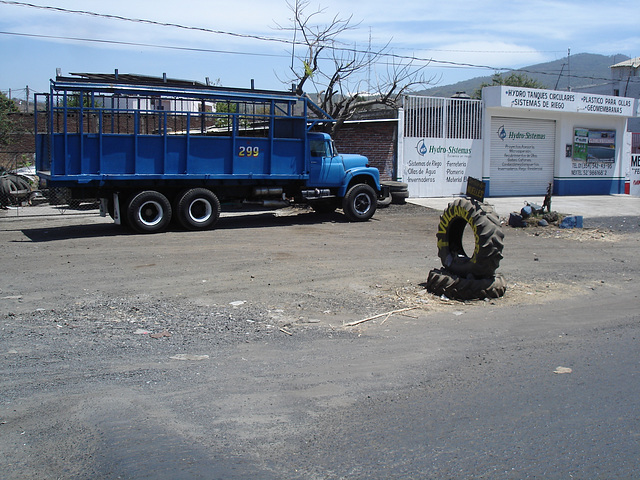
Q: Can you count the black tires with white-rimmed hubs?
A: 3